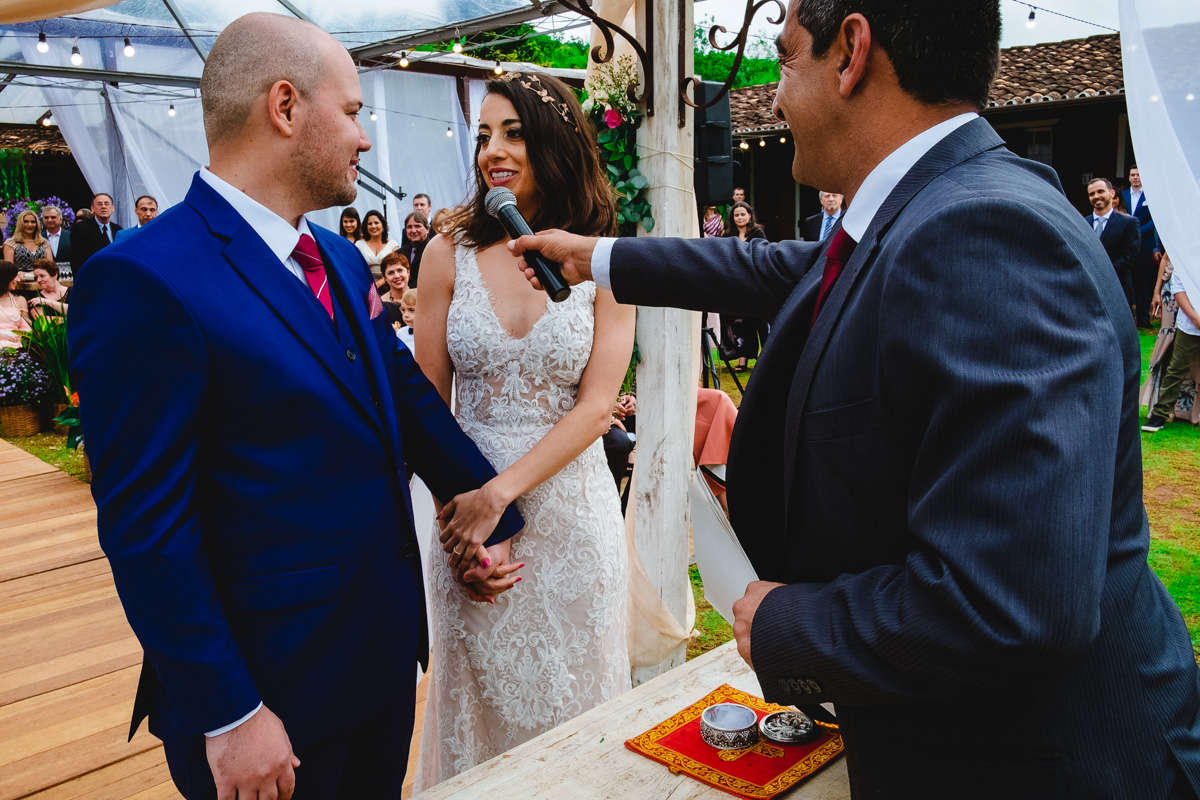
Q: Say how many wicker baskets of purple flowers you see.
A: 1